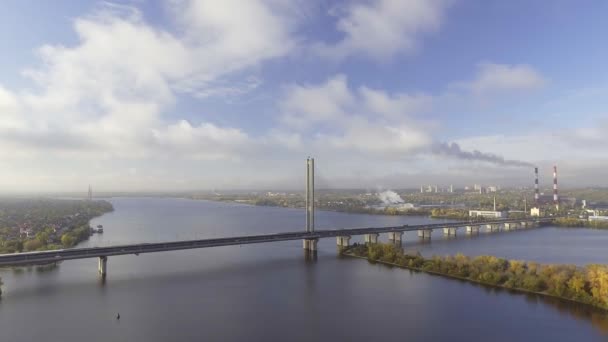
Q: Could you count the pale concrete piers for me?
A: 11